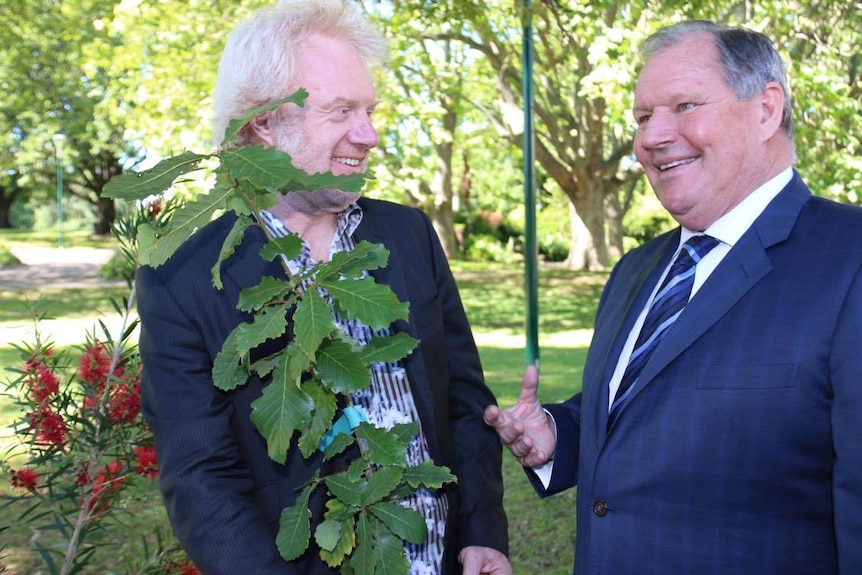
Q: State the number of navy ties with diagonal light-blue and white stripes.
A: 1